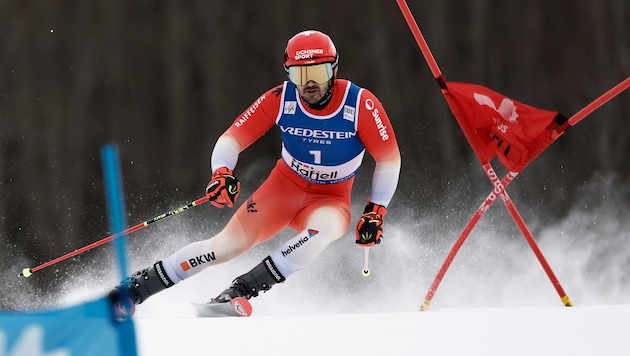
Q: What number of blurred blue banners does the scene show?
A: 1